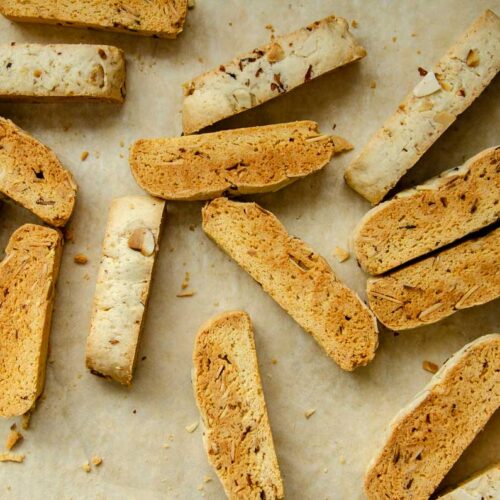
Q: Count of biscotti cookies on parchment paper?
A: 14